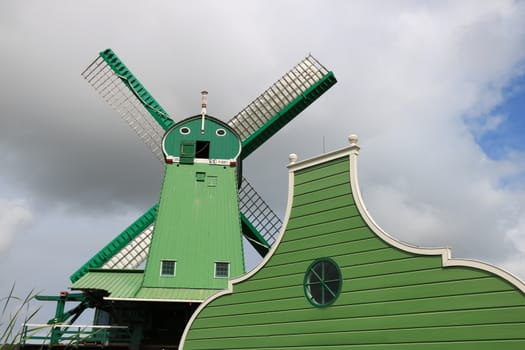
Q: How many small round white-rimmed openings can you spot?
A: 2